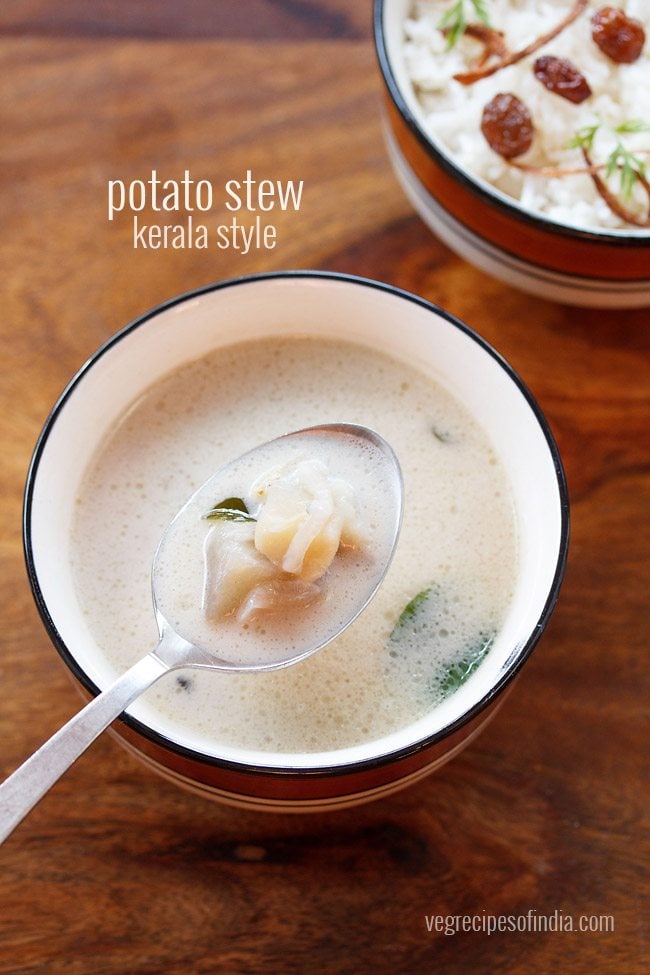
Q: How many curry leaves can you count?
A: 3